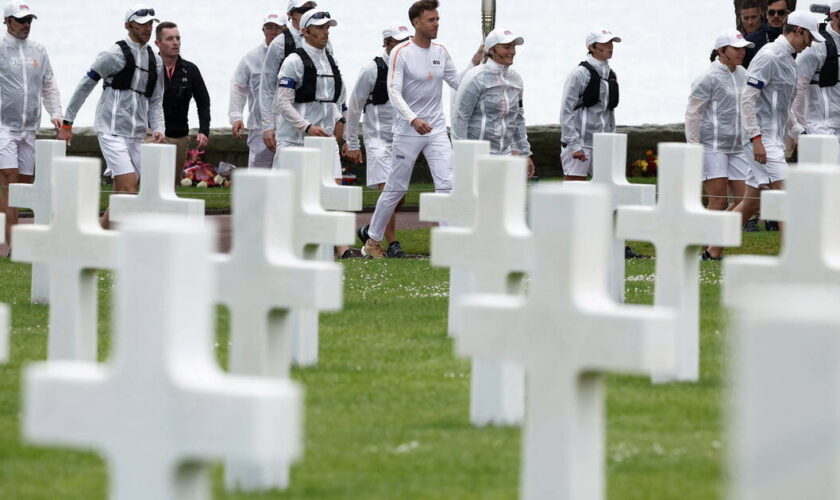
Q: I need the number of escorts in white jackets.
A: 11